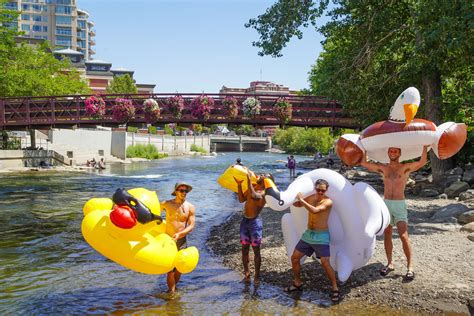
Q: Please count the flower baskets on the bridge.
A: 8